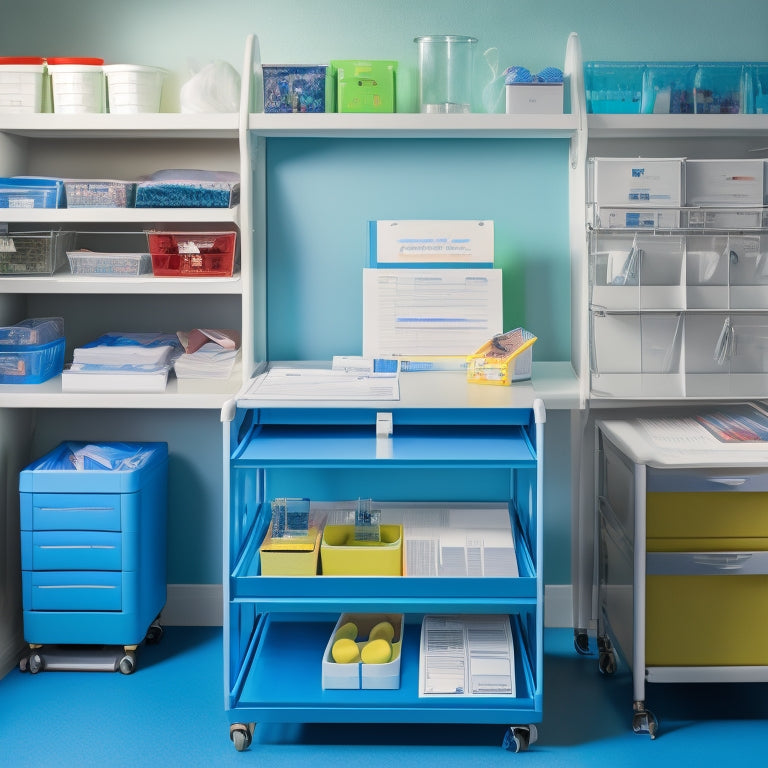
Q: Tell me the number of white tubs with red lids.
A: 2